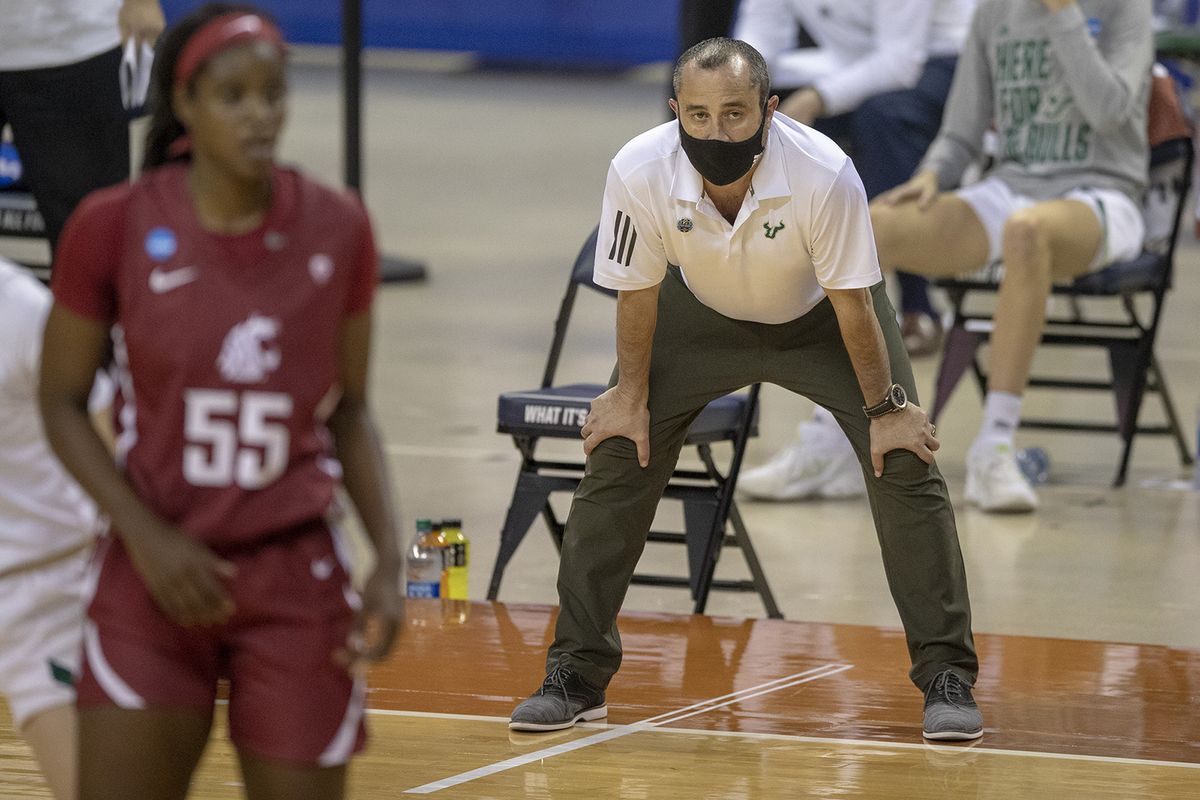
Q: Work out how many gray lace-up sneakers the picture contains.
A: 2